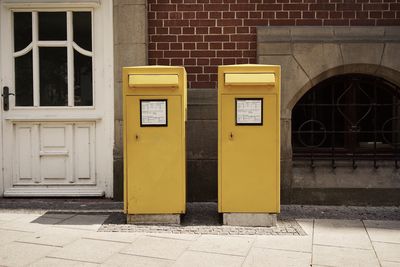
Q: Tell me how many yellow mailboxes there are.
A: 2